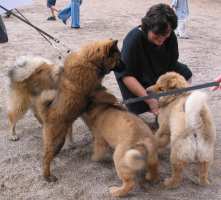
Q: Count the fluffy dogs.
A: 4